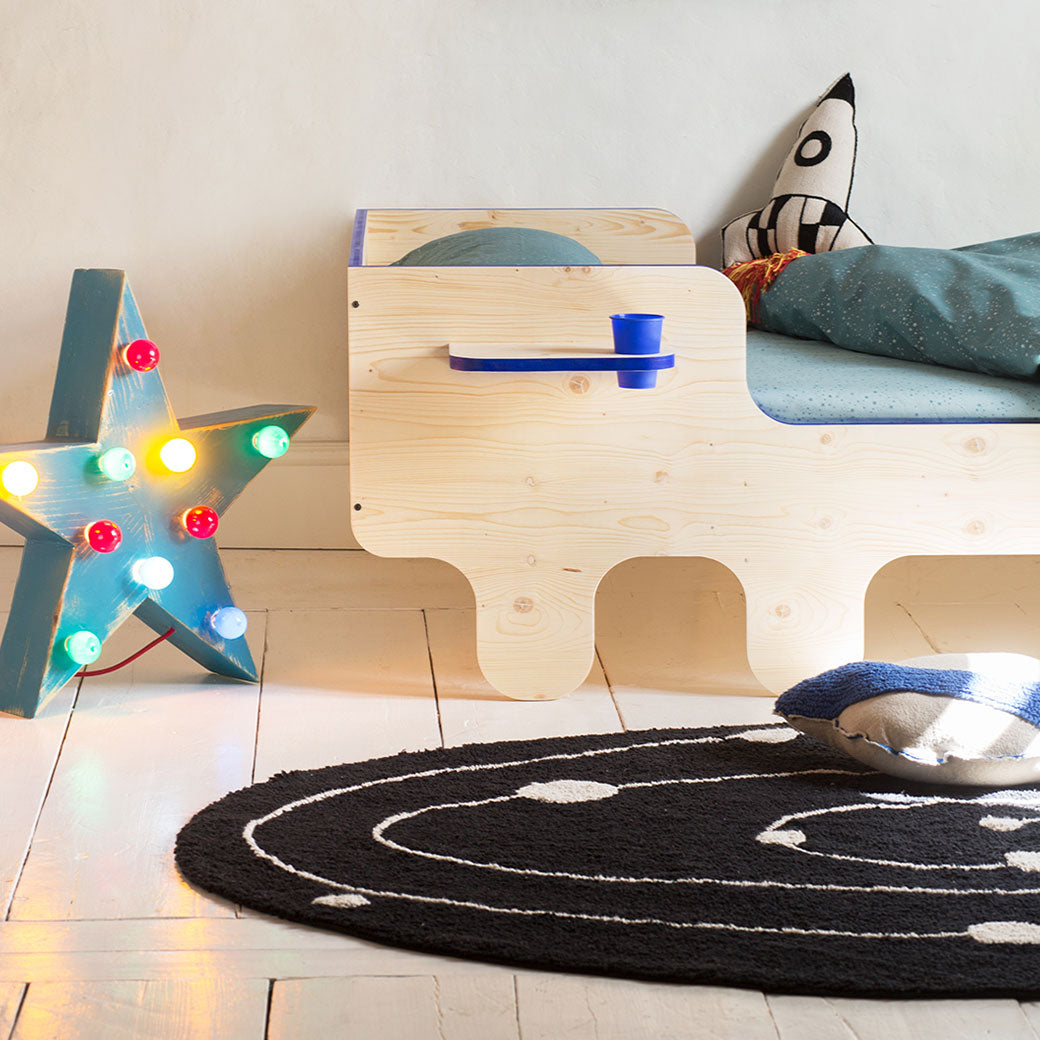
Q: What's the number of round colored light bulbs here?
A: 10